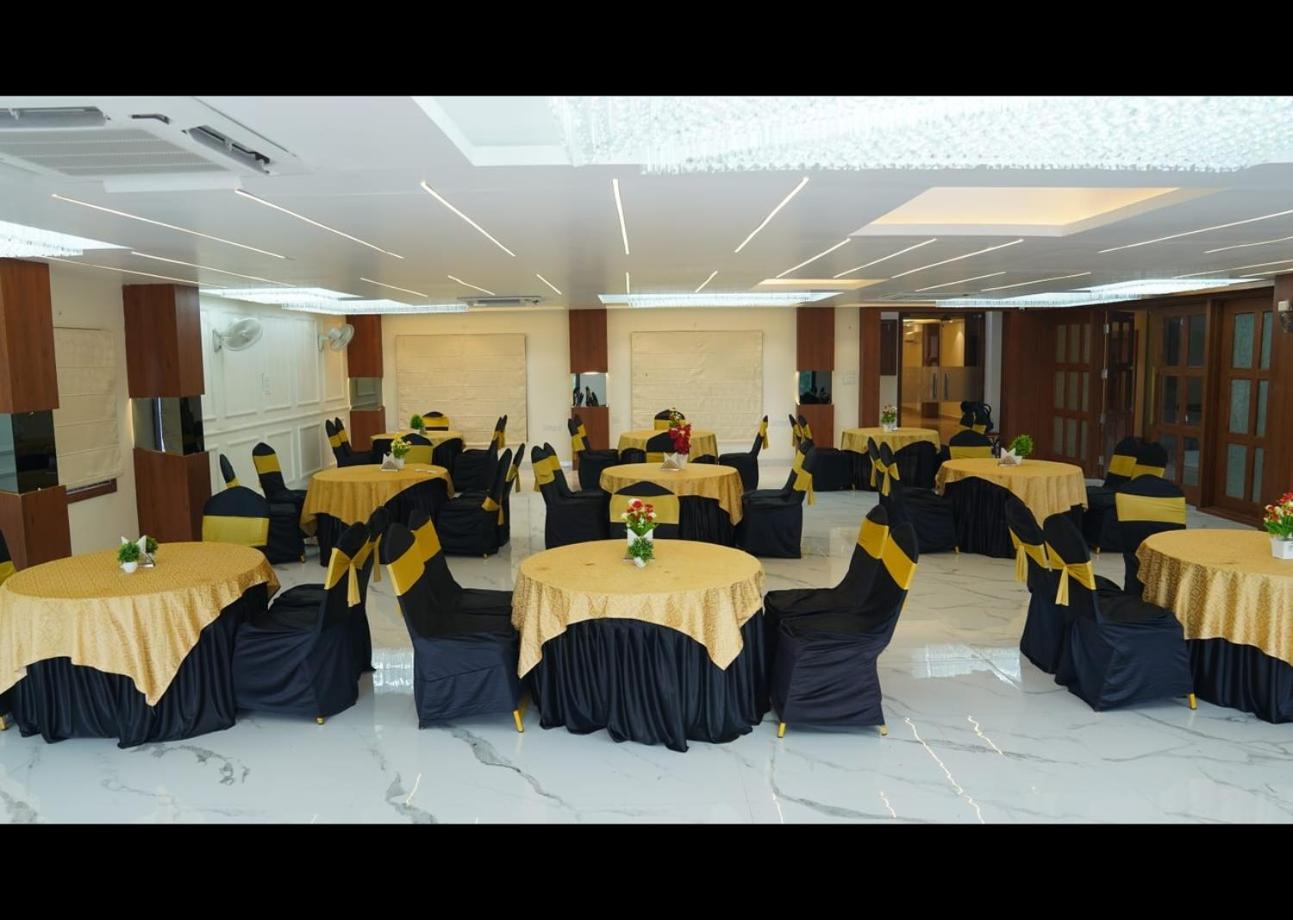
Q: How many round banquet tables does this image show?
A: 9